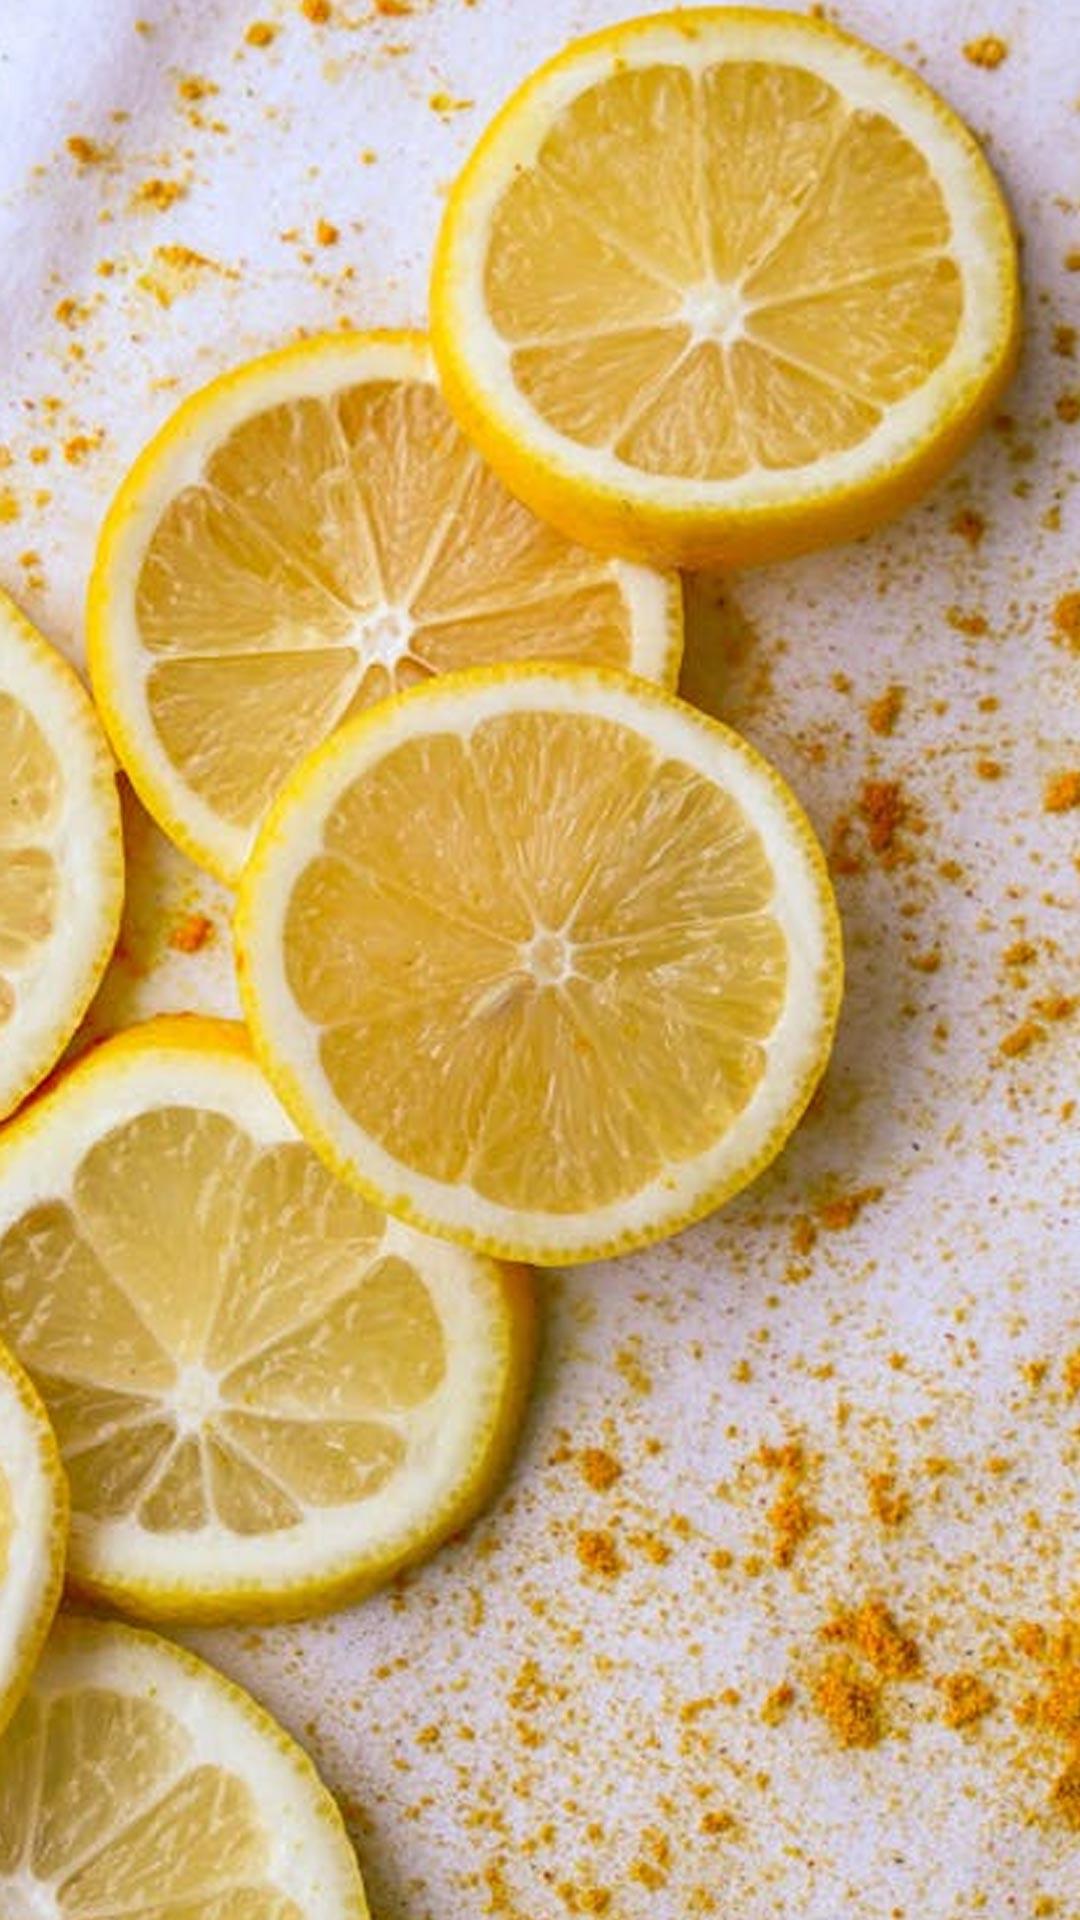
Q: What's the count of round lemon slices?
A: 7